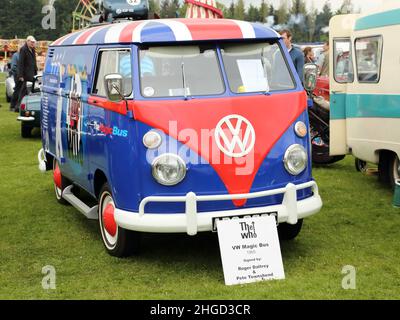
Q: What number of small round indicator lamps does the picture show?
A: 2